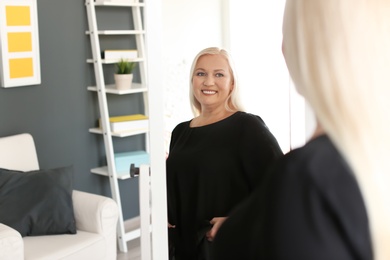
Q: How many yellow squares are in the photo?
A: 3